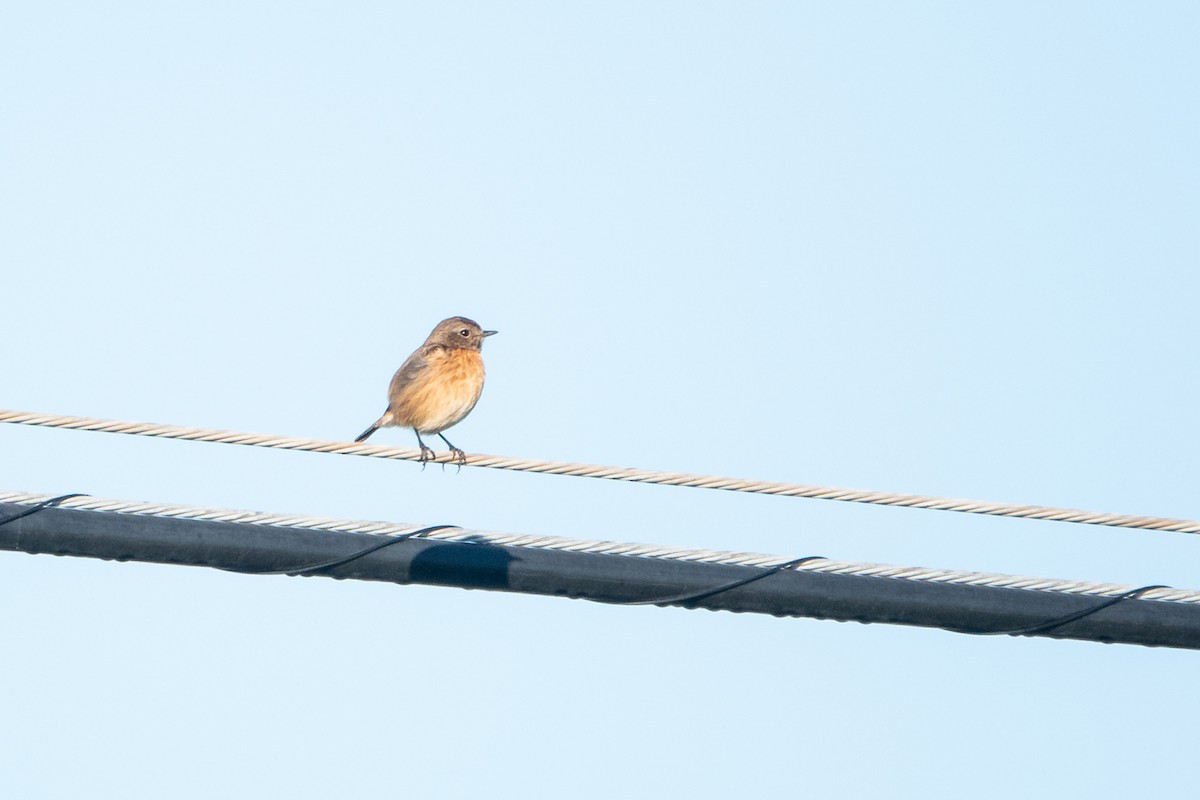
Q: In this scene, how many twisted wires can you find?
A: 2